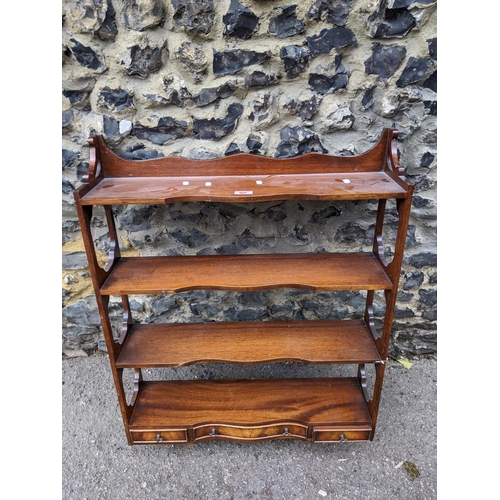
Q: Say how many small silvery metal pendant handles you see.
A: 4